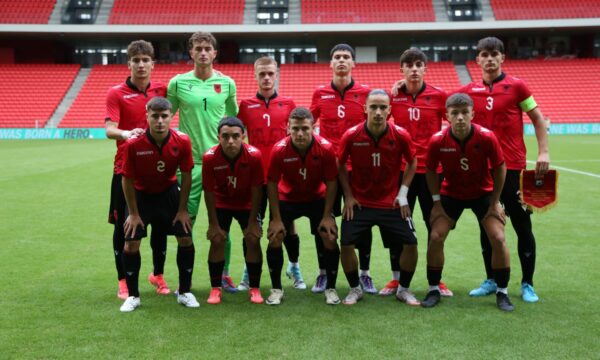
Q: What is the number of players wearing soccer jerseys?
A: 11